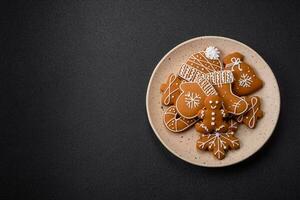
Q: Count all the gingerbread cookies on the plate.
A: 9